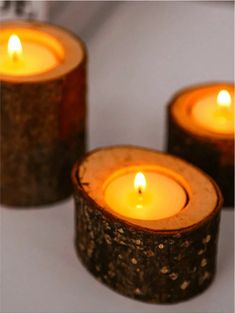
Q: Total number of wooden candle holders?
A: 3